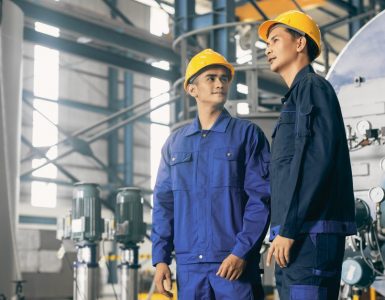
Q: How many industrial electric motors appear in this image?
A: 2